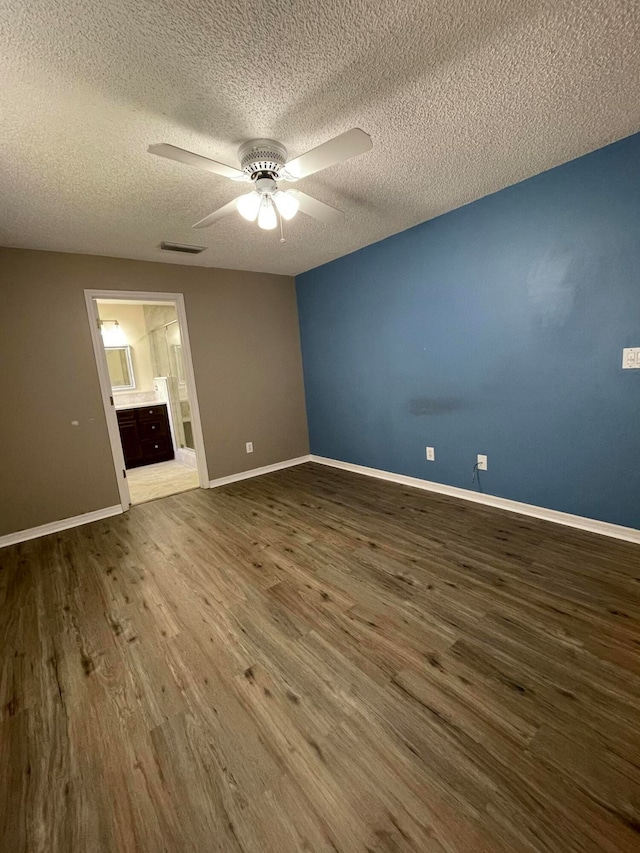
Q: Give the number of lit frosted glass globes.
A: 3